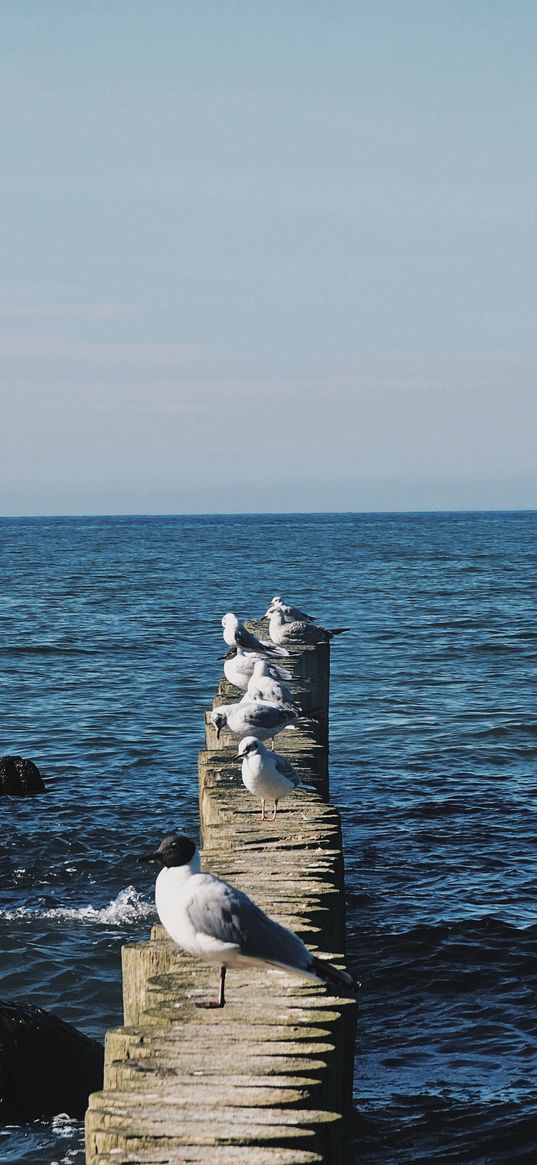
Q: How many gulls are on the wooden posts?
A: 8